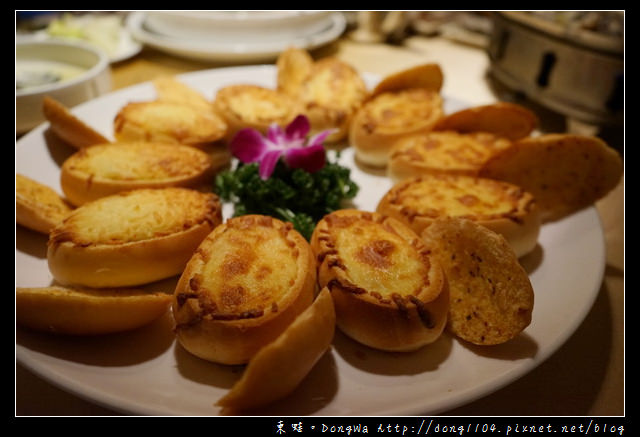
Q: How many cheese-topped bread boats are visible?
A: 10